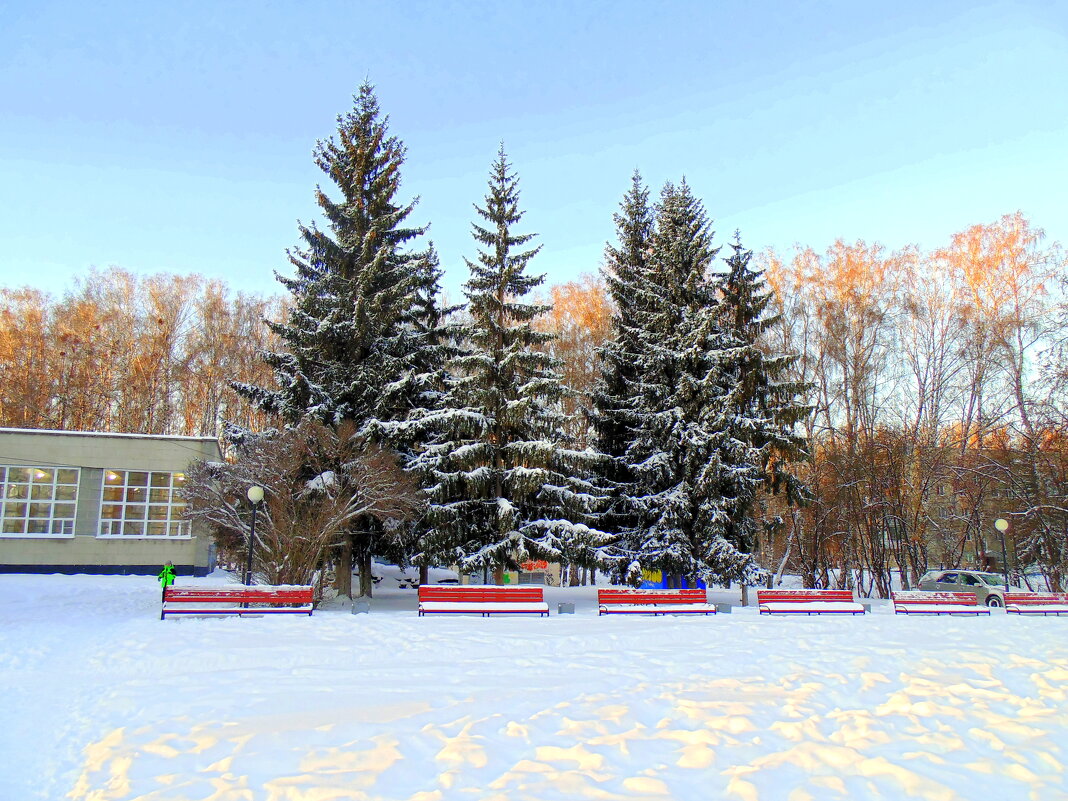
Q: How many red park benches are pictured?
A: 6